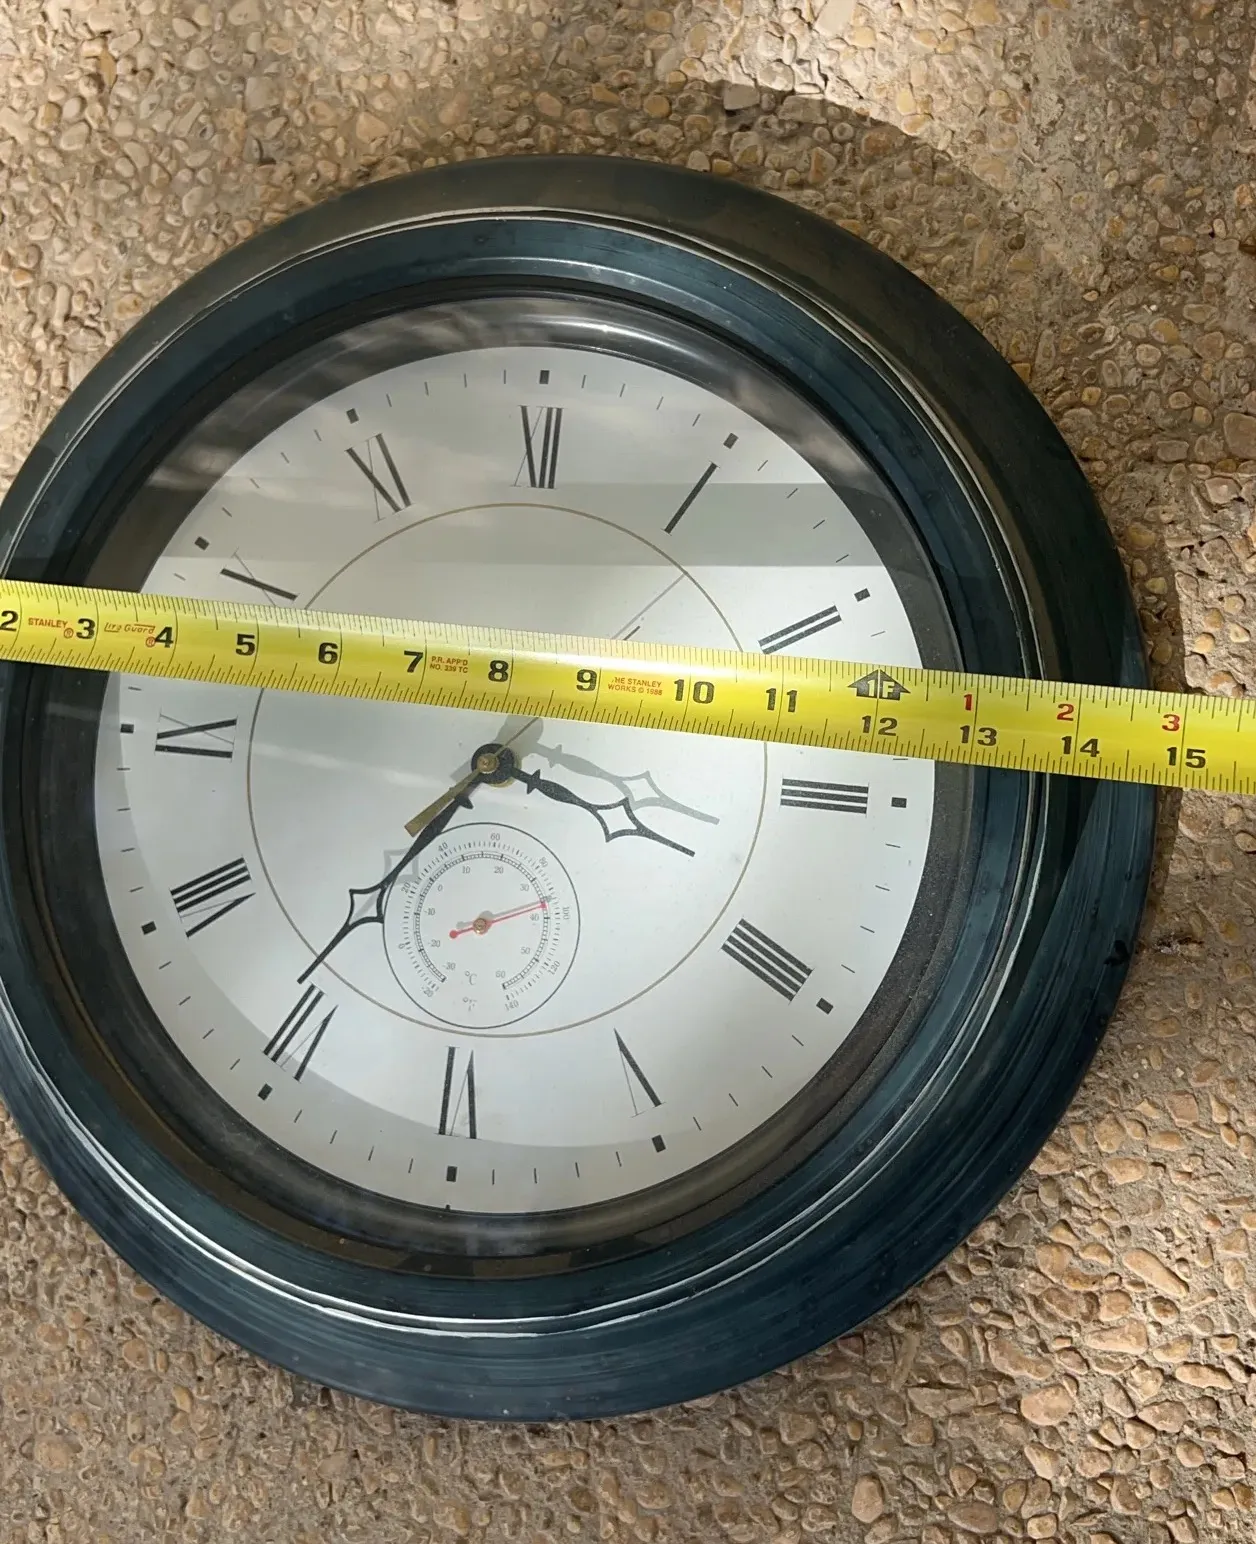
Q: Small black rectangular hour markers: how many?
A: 12